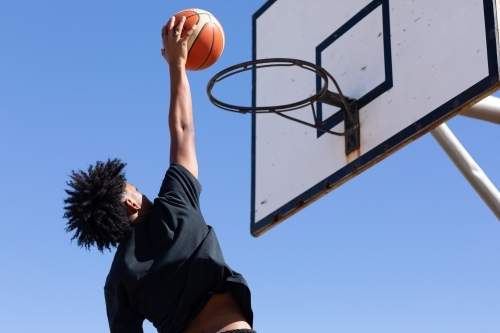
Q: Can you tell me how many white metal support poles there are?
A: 2